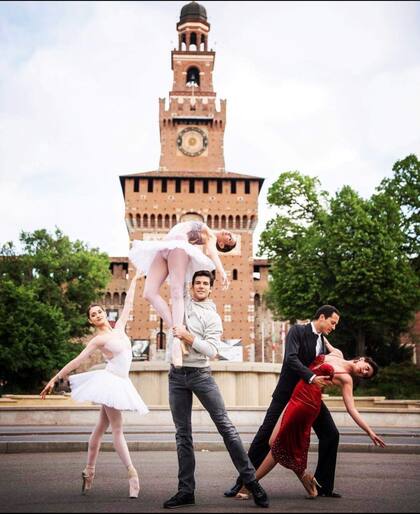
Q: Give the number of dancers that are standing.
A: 4